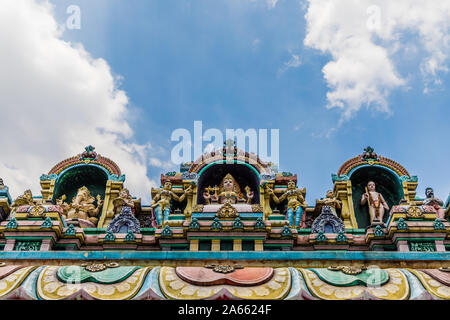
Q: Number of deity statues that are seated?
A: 2